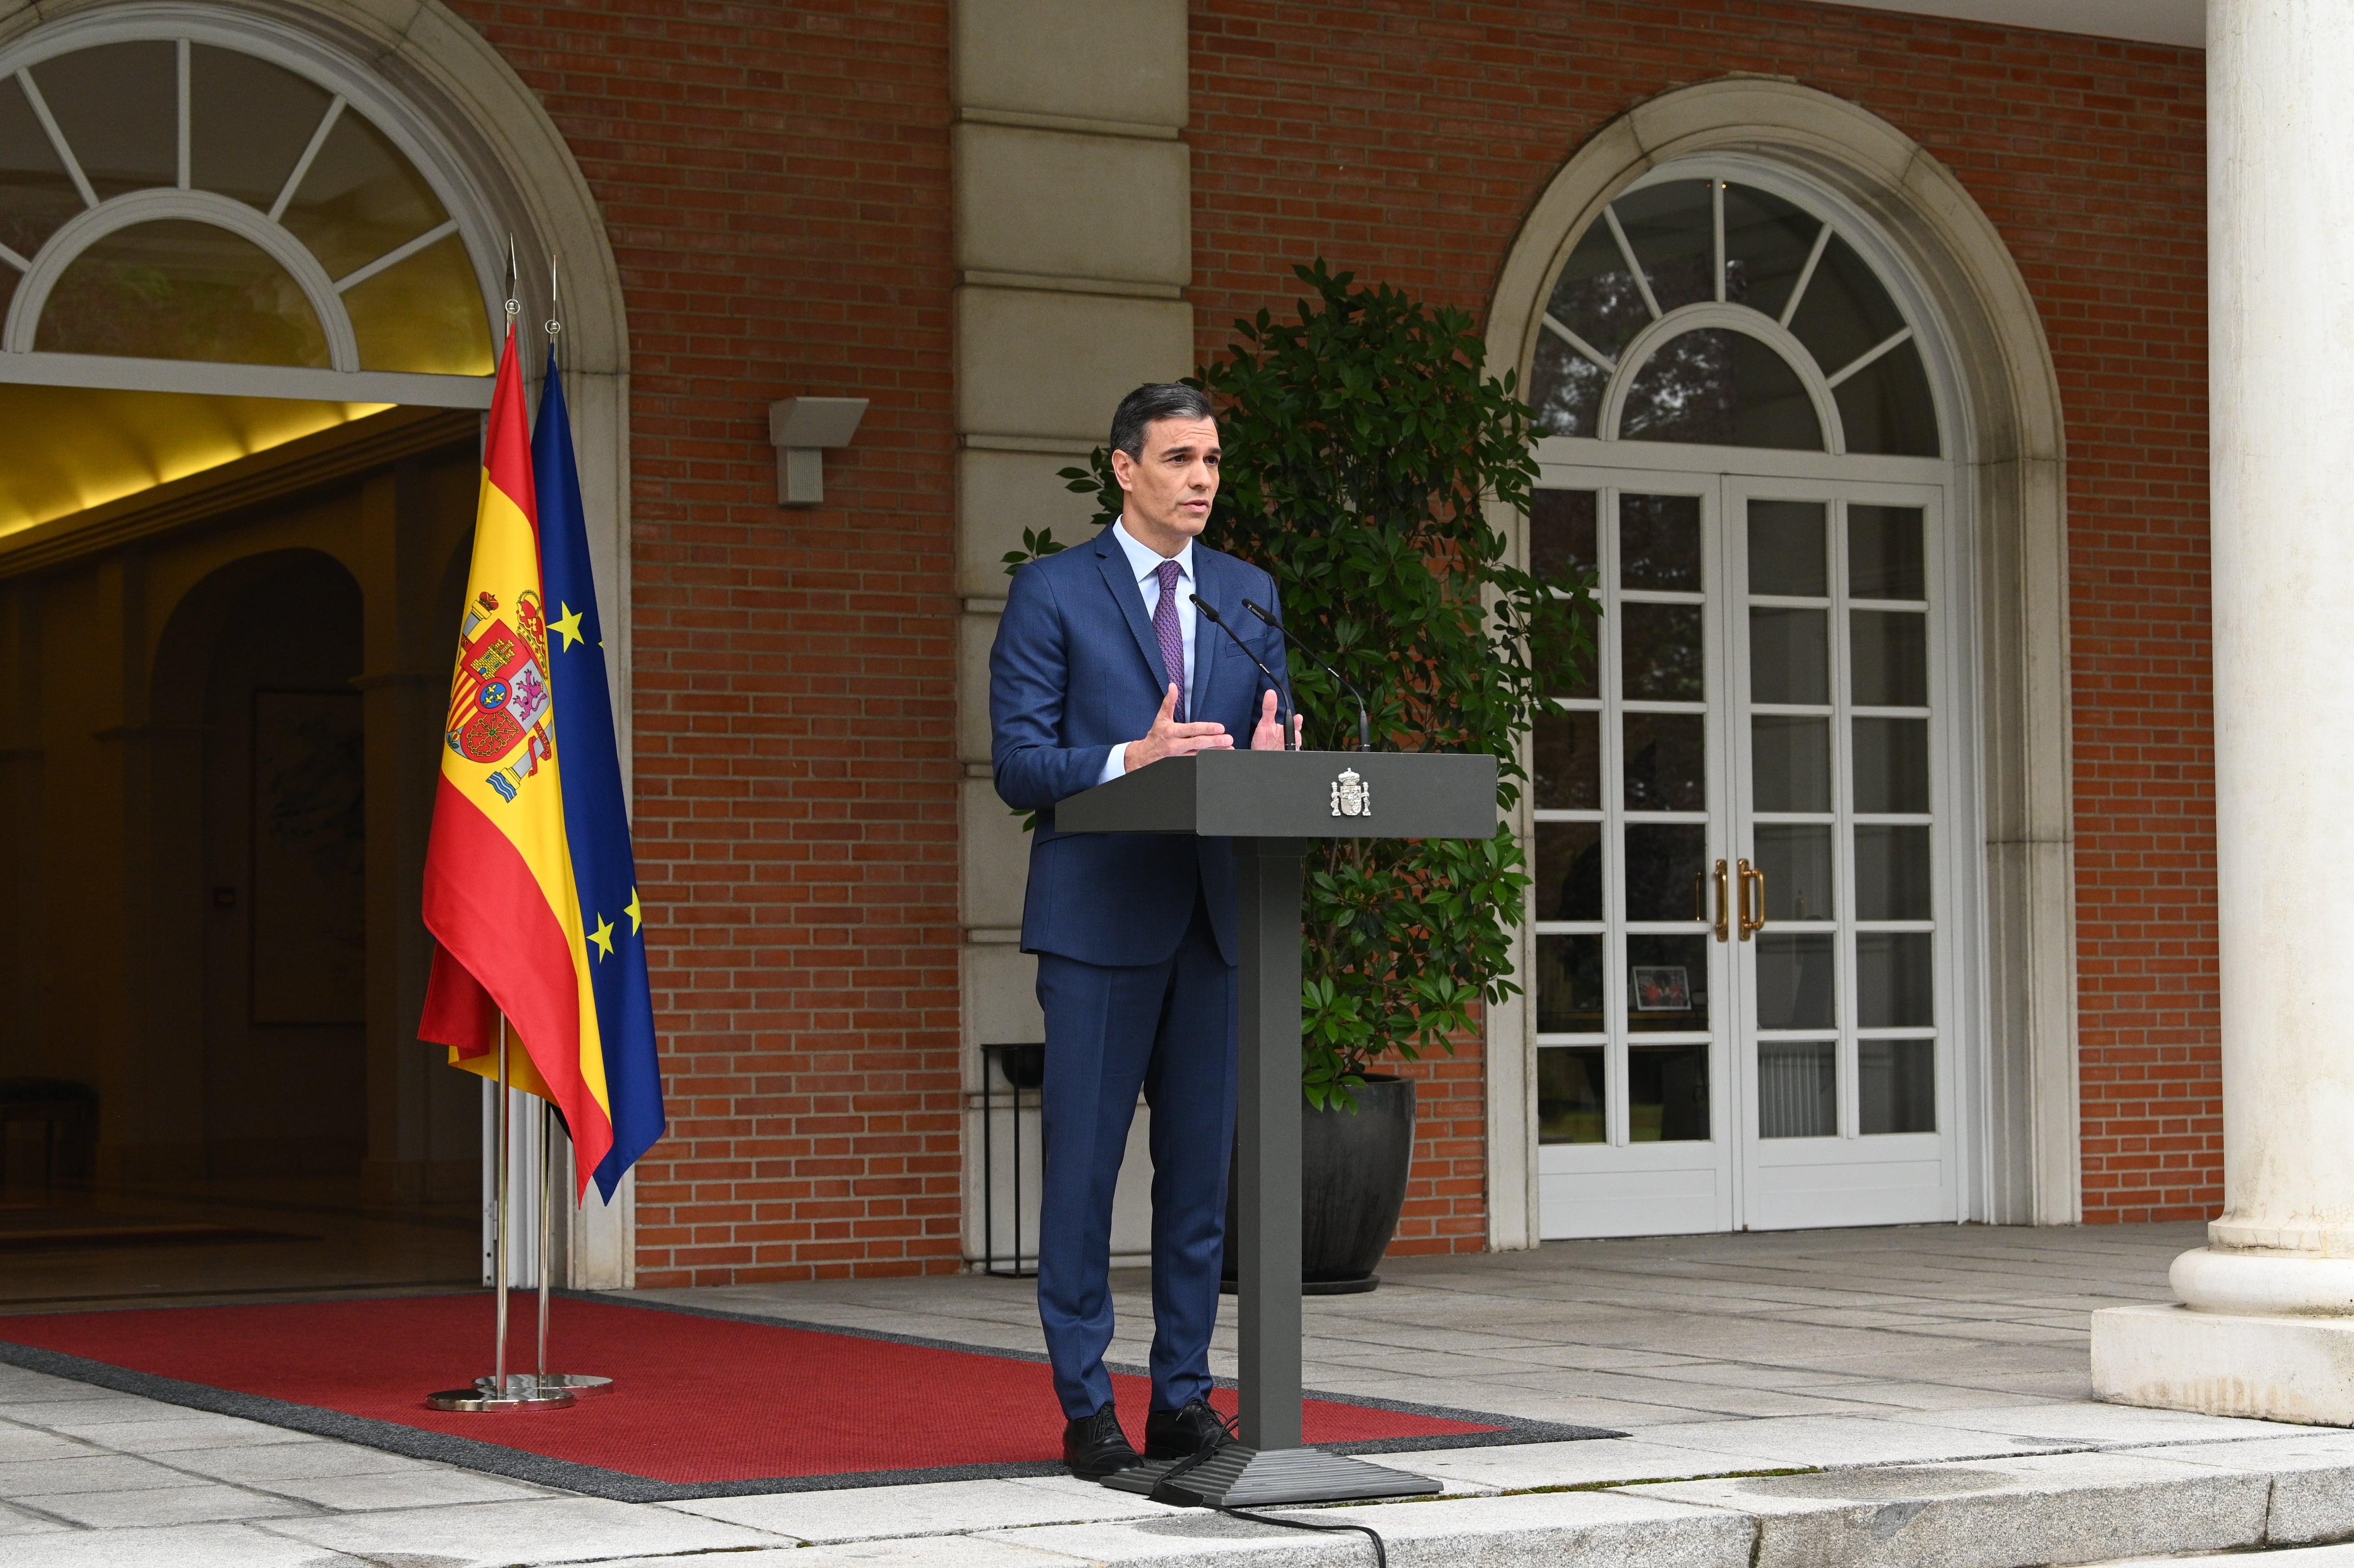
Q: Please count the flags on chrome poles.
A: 2